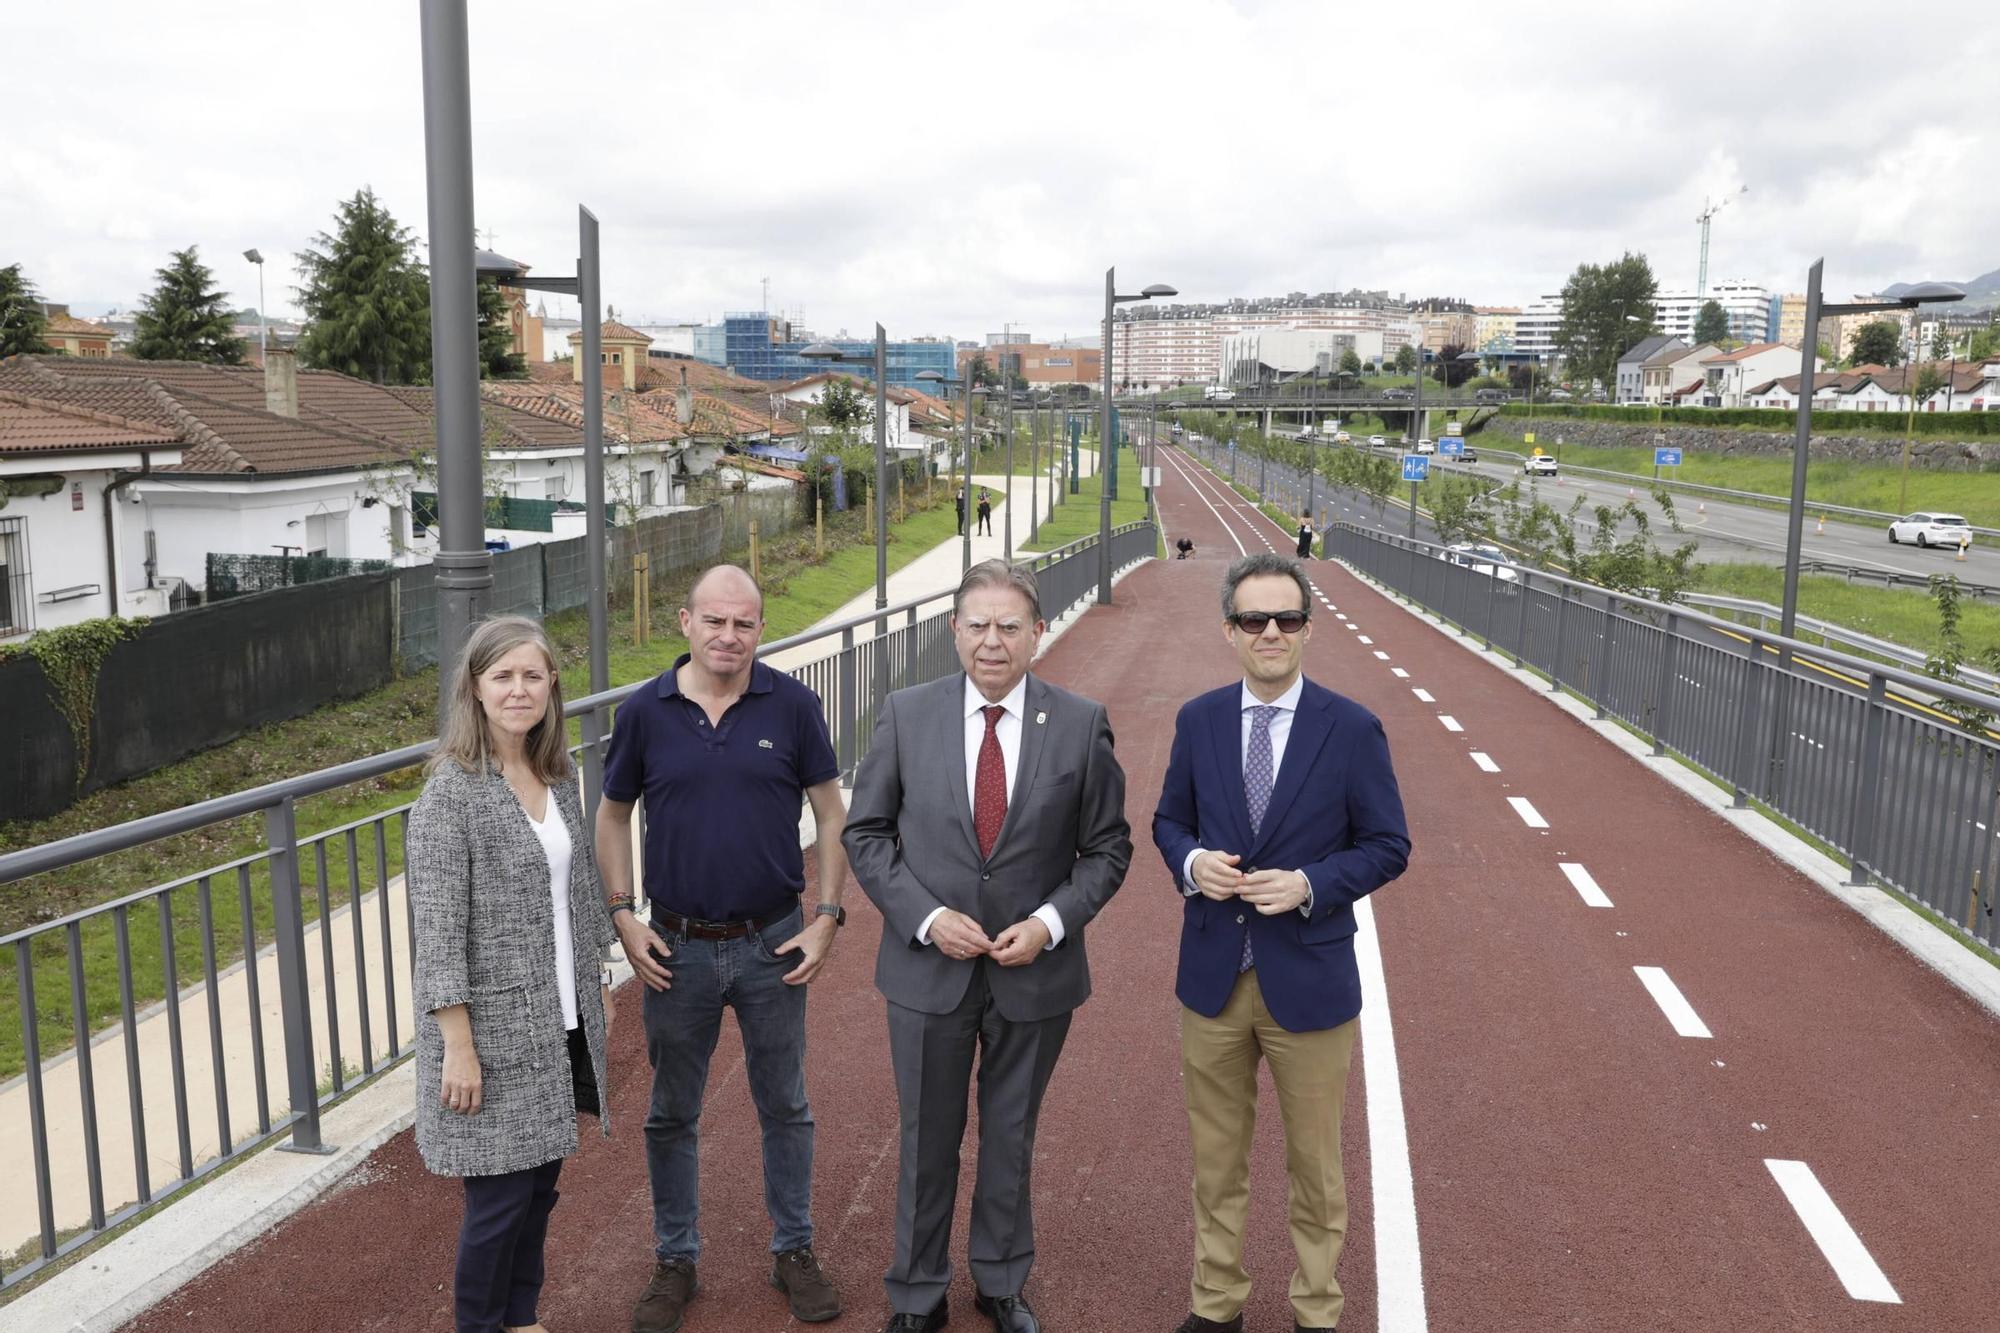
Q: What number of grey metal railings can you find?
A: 2